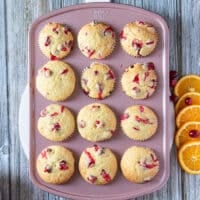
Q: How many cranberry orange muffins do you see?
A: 12